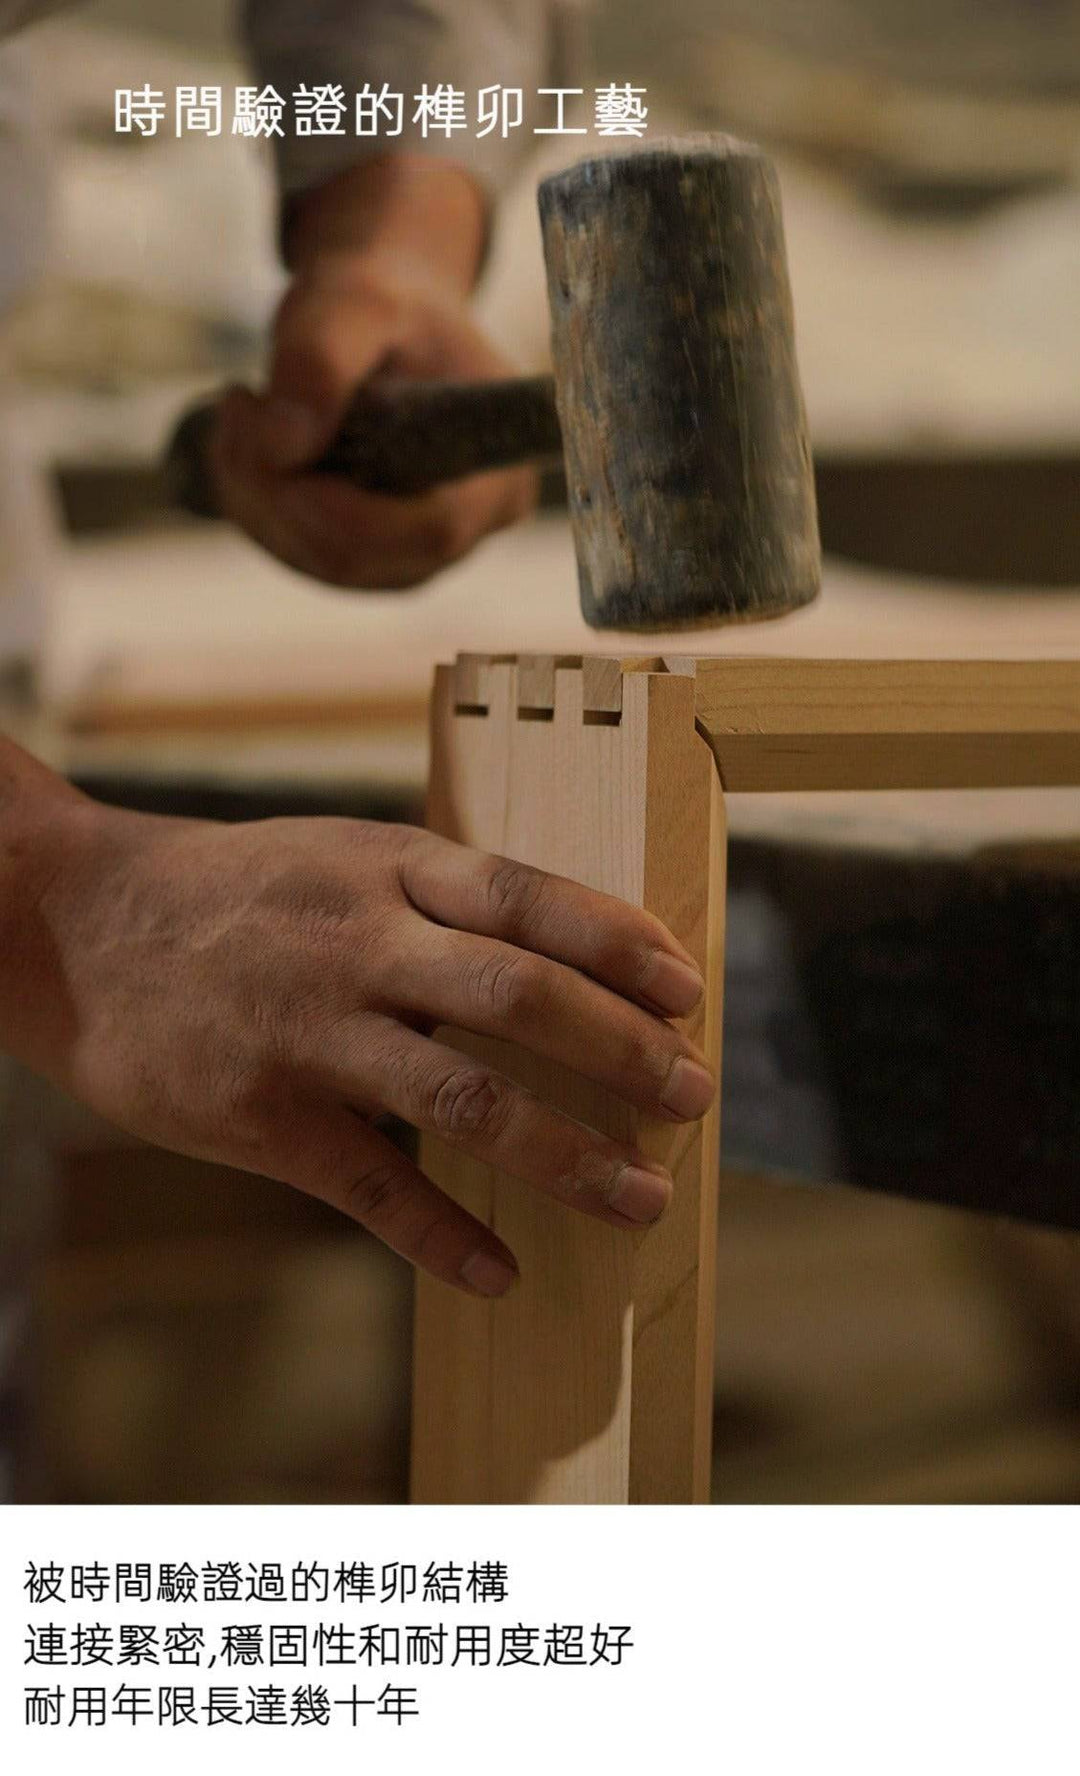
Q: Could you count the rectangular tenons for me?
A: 3